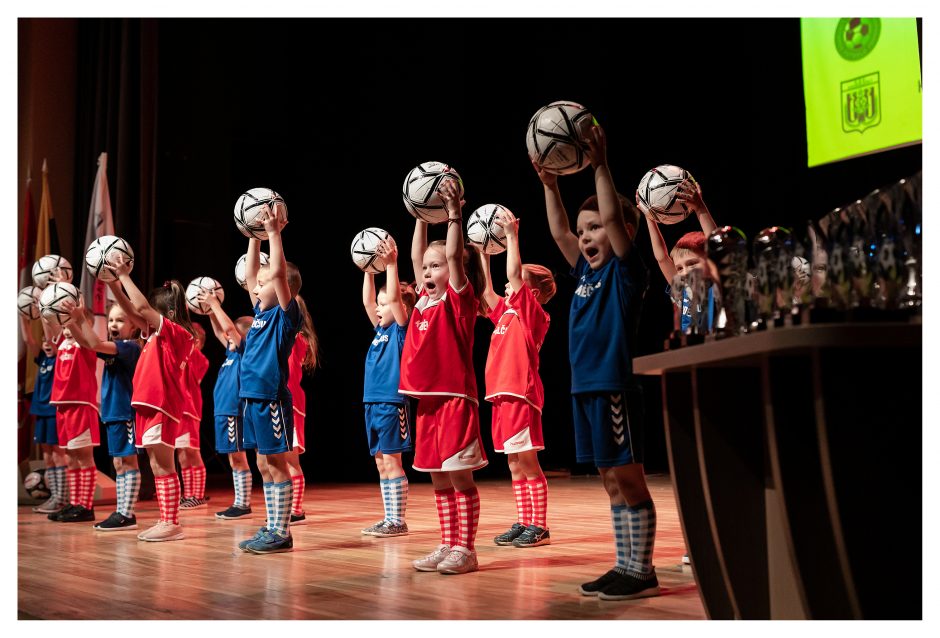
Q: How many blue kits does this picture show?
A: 7